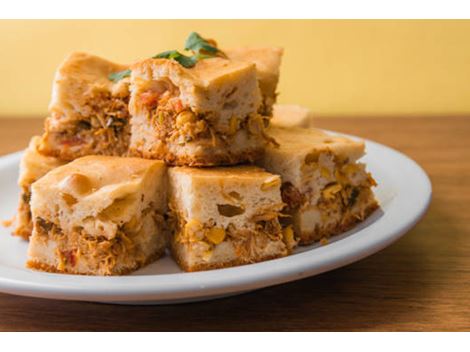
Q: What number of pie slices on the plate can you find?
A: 8